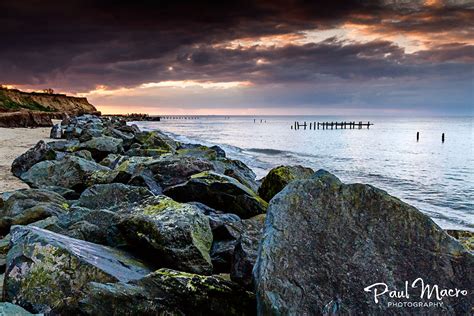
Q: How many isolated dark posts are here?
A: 2